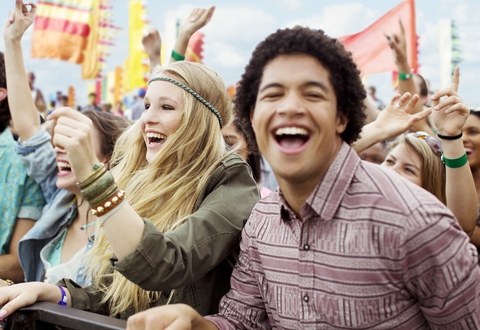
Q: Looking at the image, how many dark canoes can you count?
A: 0